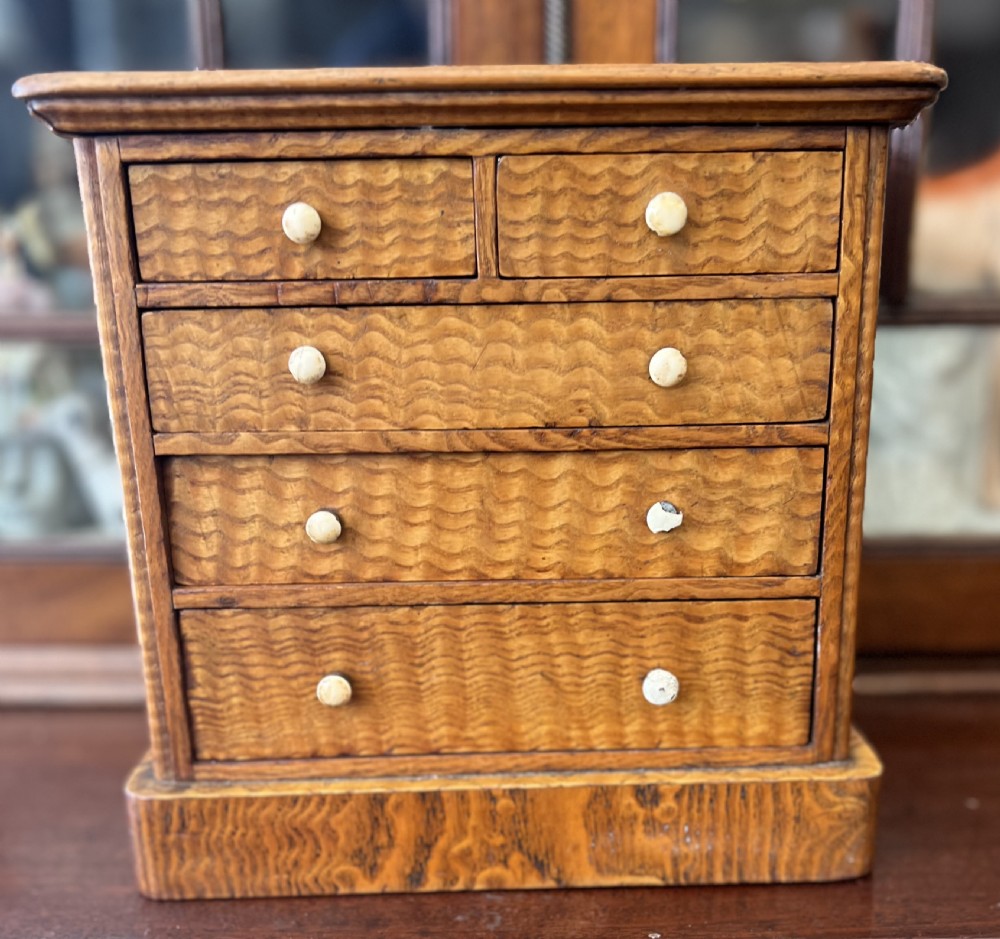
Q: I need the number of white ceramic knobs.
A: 8